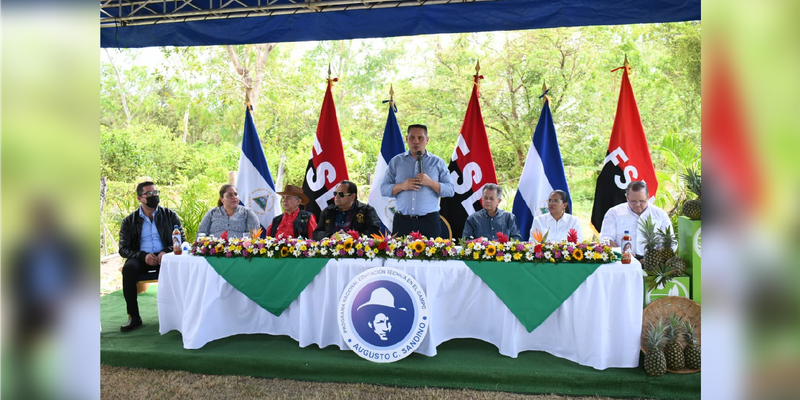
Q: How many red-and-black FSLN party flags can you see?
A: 3